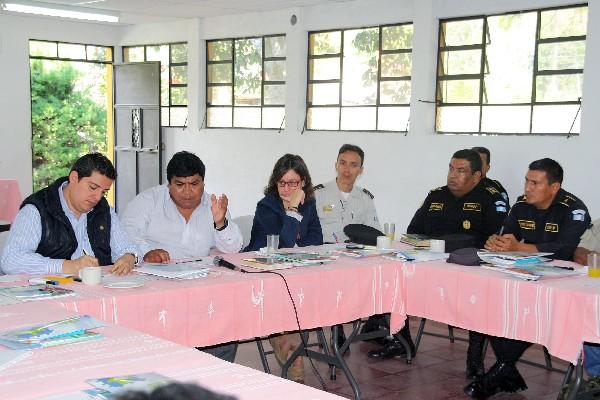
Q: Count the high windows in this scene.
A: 4